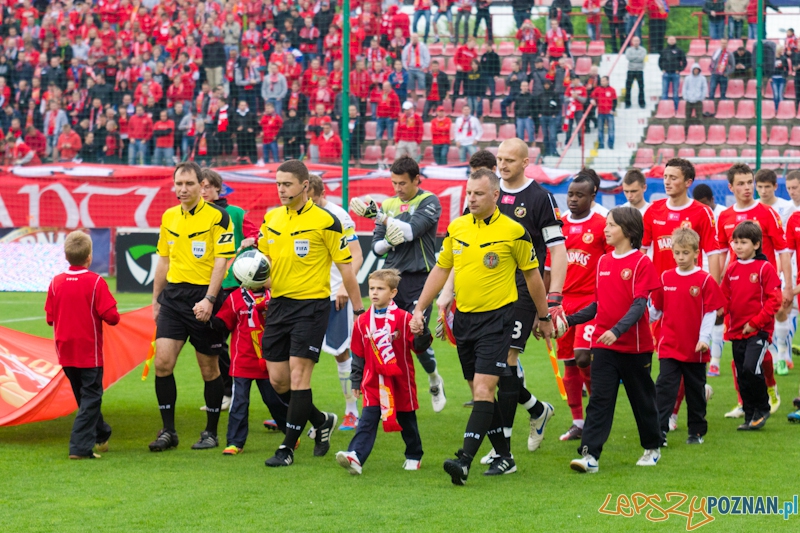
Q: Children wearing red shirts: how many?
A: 6